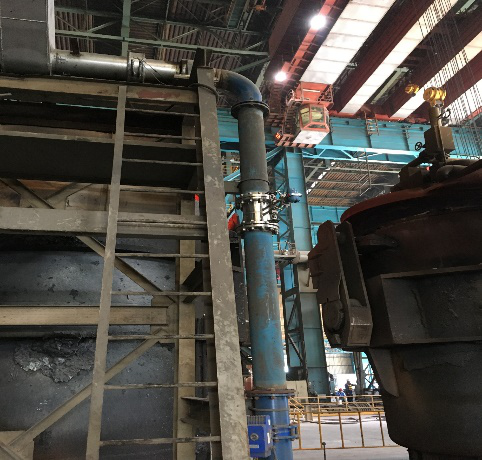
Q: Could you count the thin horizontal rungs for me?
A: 10